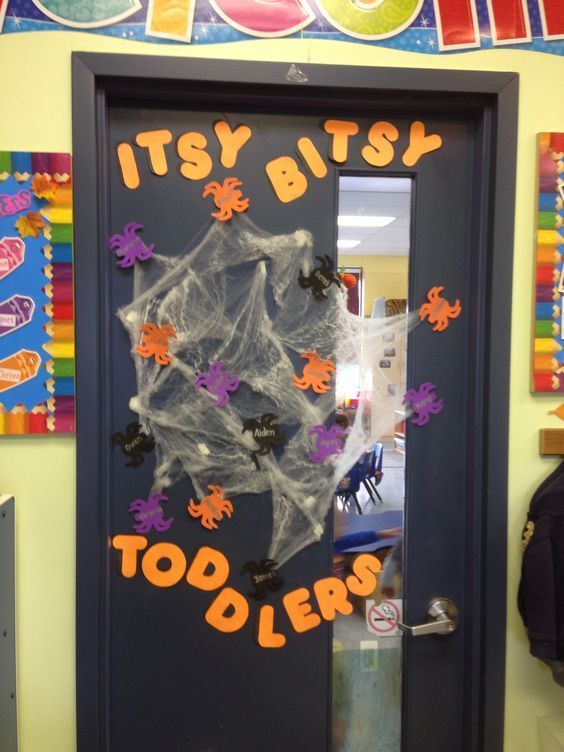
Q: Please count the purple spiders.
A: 5